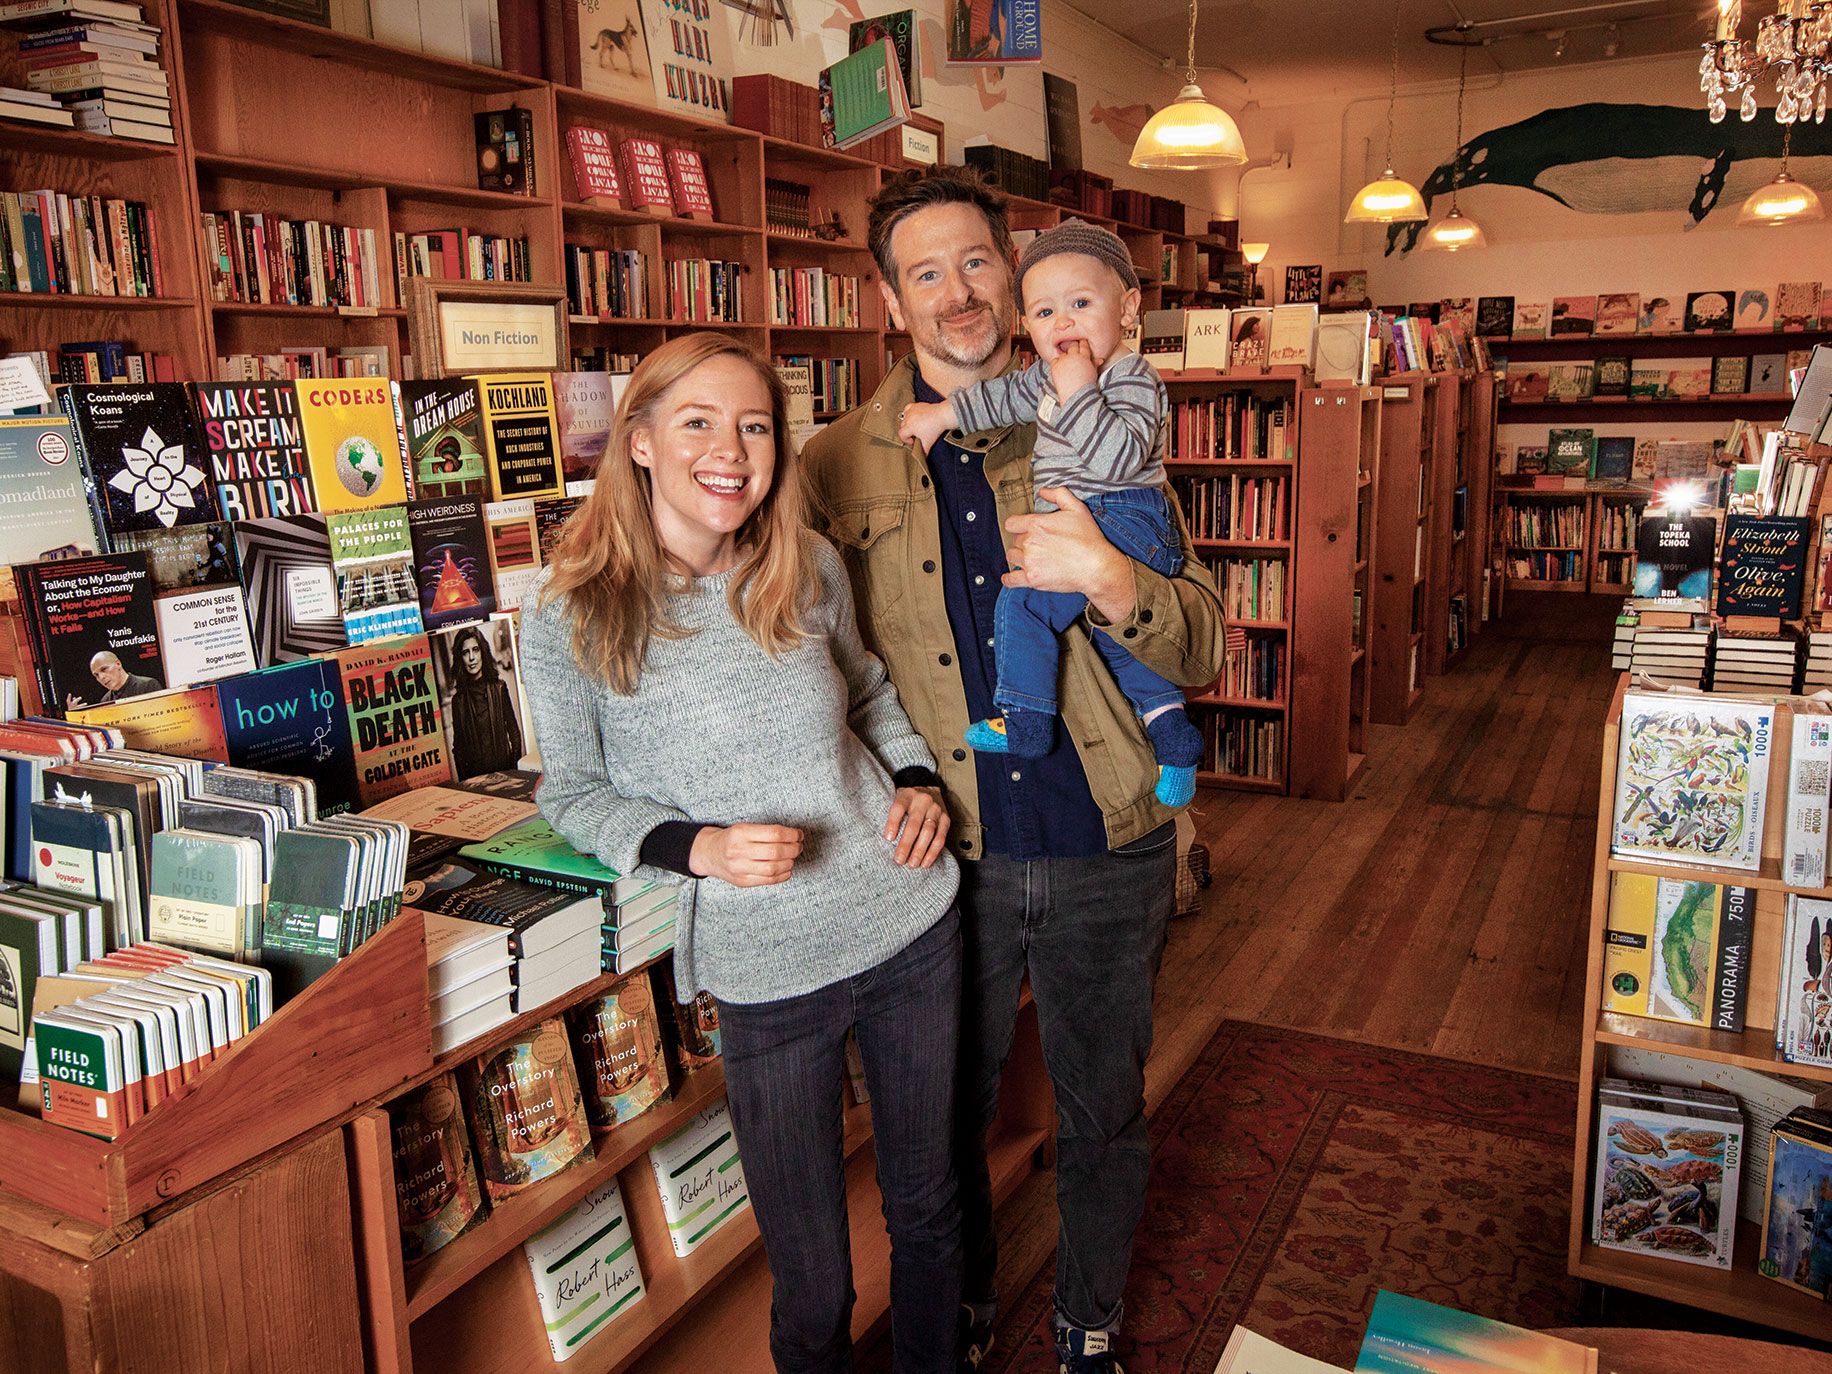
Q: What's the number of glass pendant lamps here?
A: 4